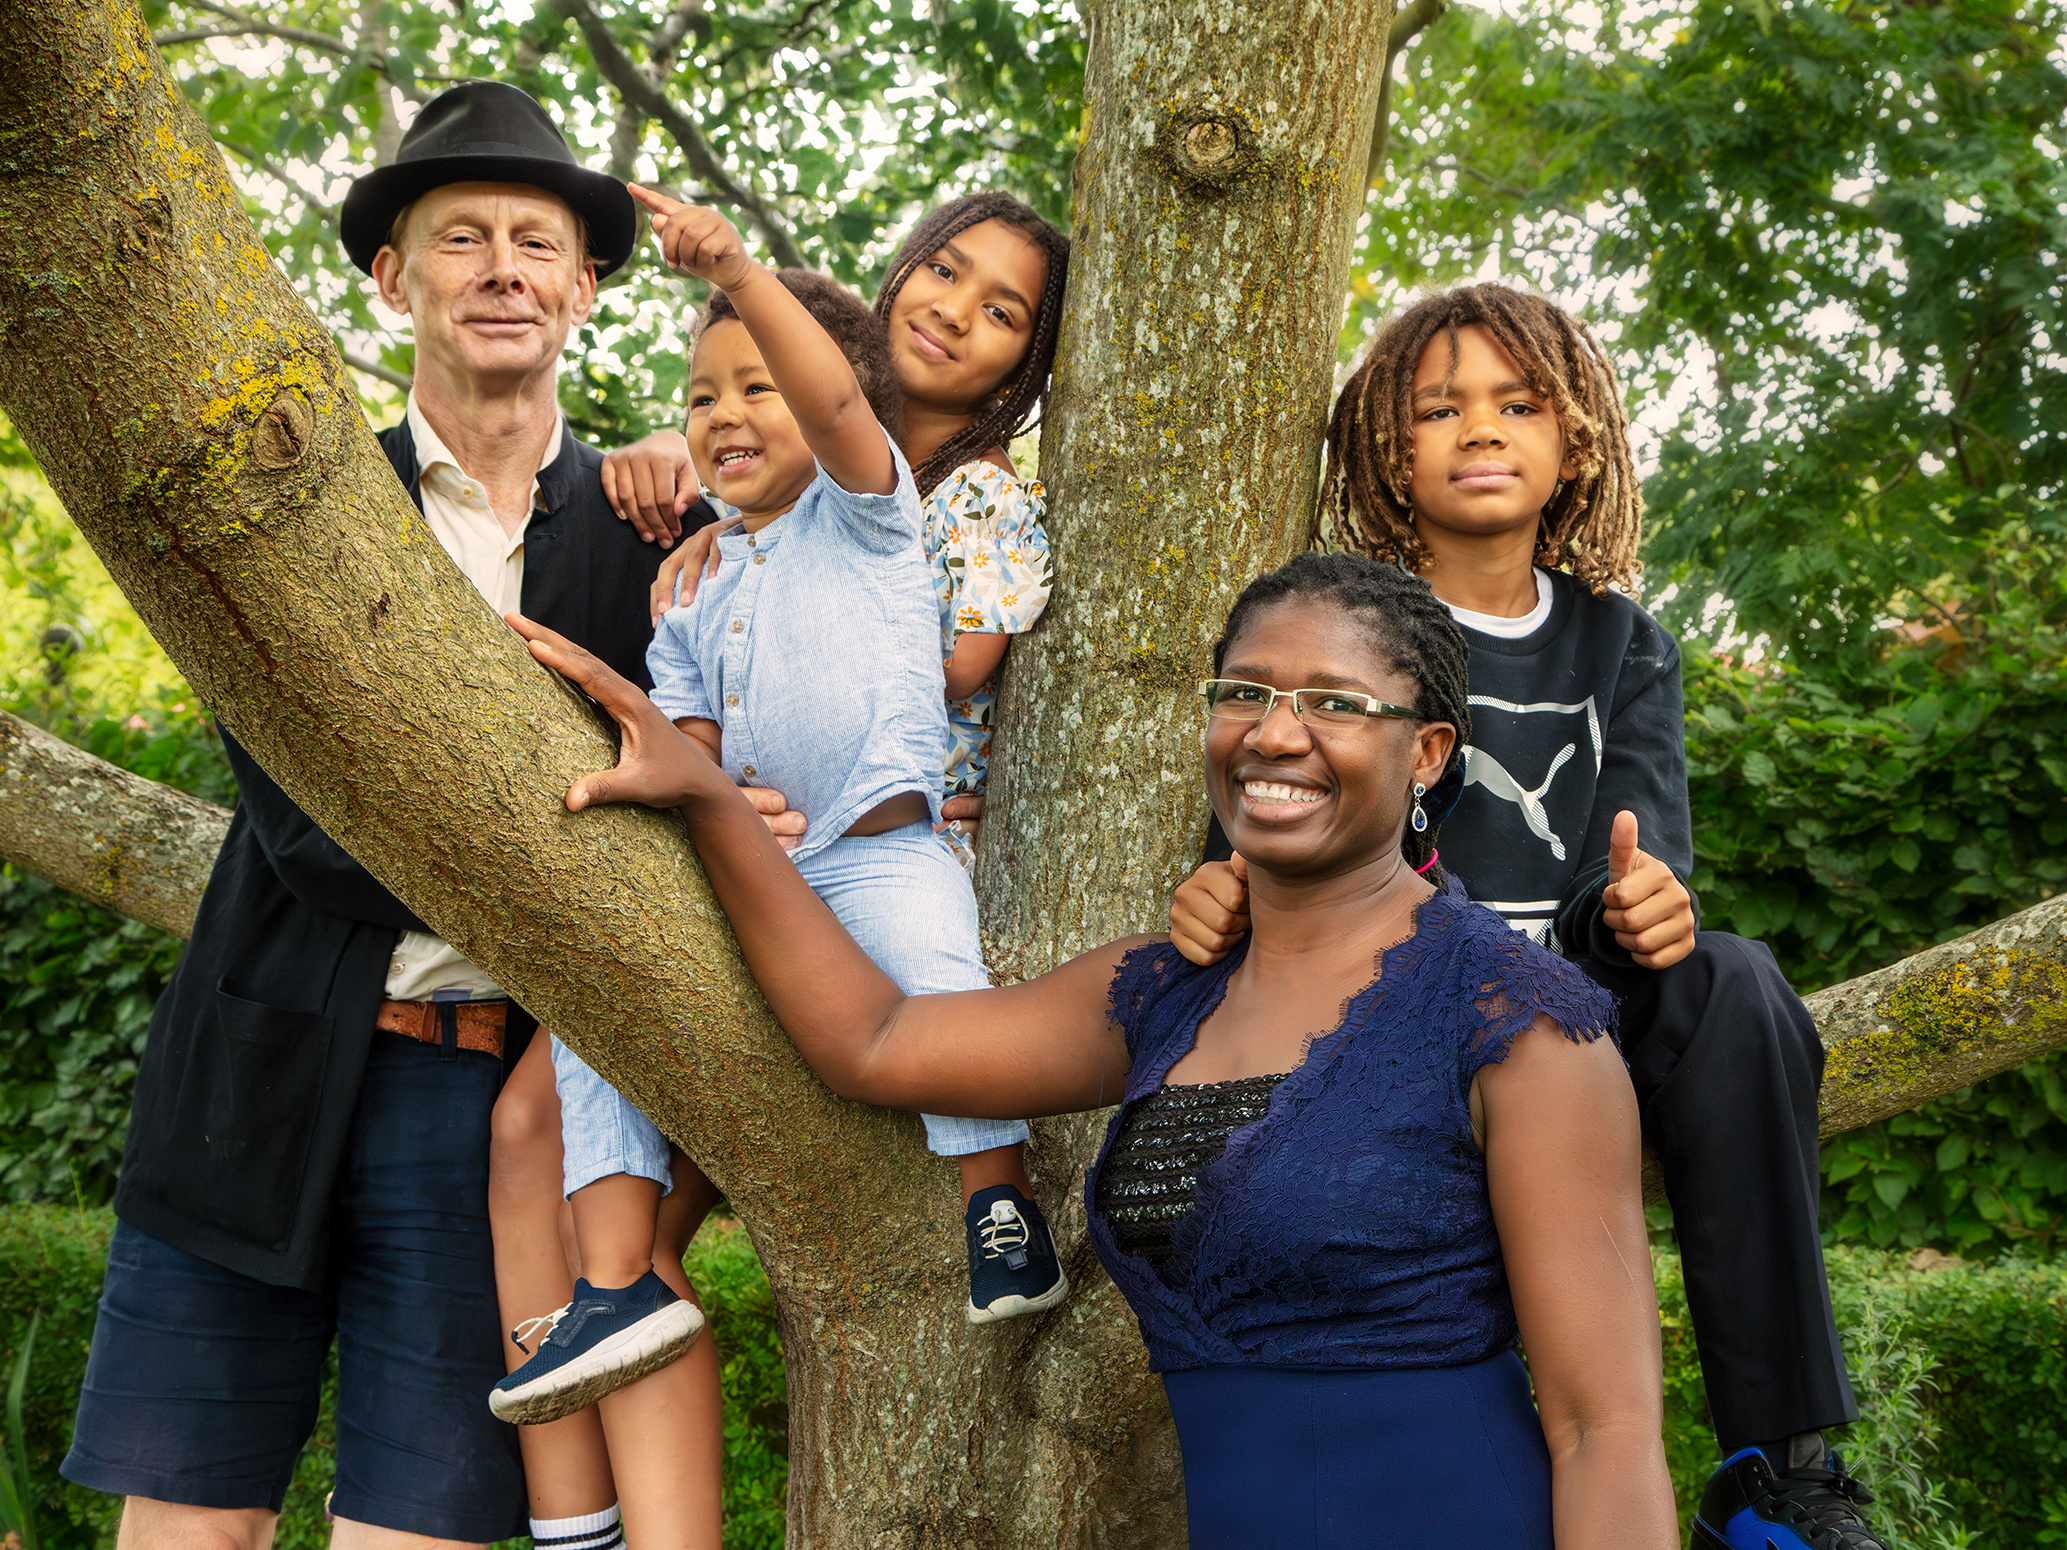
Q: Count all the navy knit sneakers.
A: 2